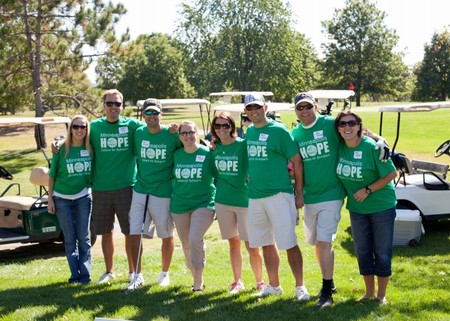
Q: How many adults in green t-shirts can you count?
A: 8